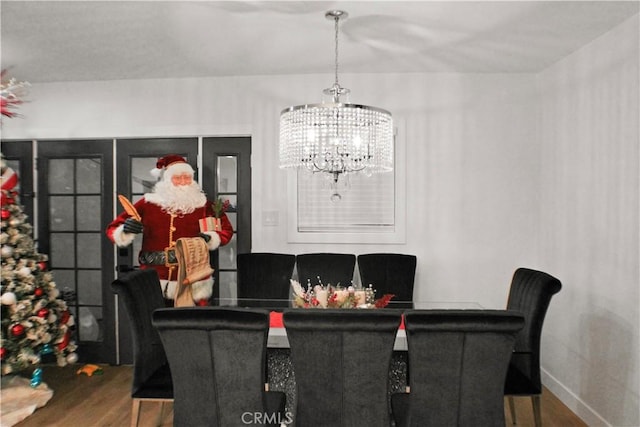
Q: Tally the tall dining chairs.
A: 8